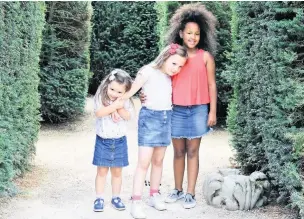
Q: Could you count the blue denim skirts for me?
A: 3